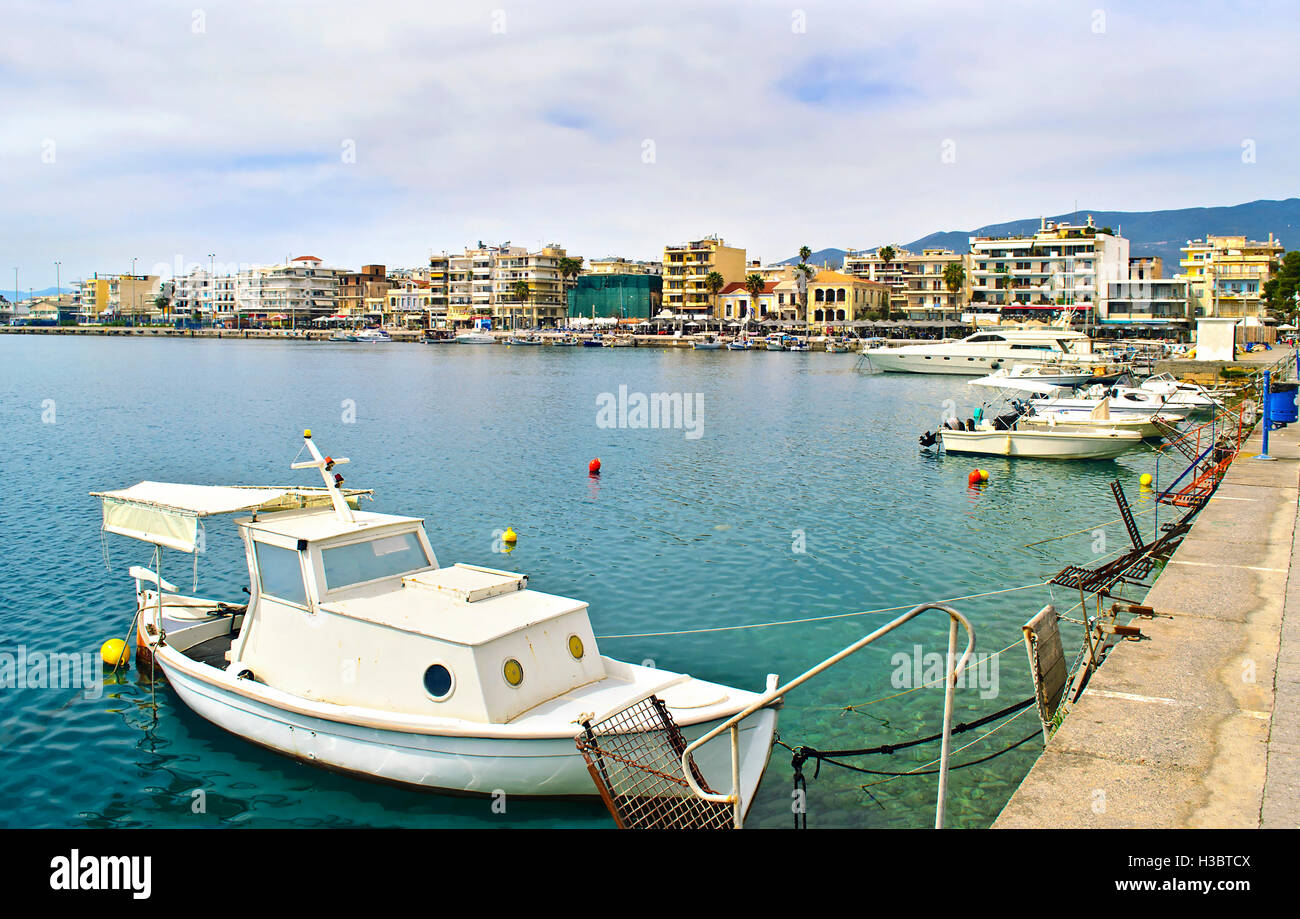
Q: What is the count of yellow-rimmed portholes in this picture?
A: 2